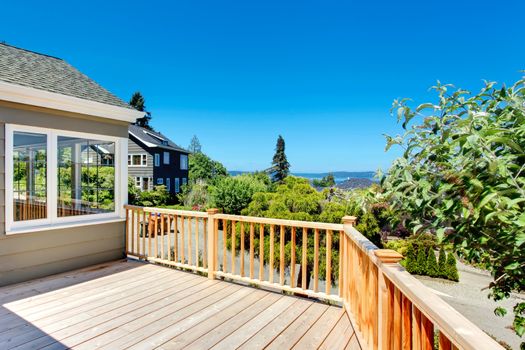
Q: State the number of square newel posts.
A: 3